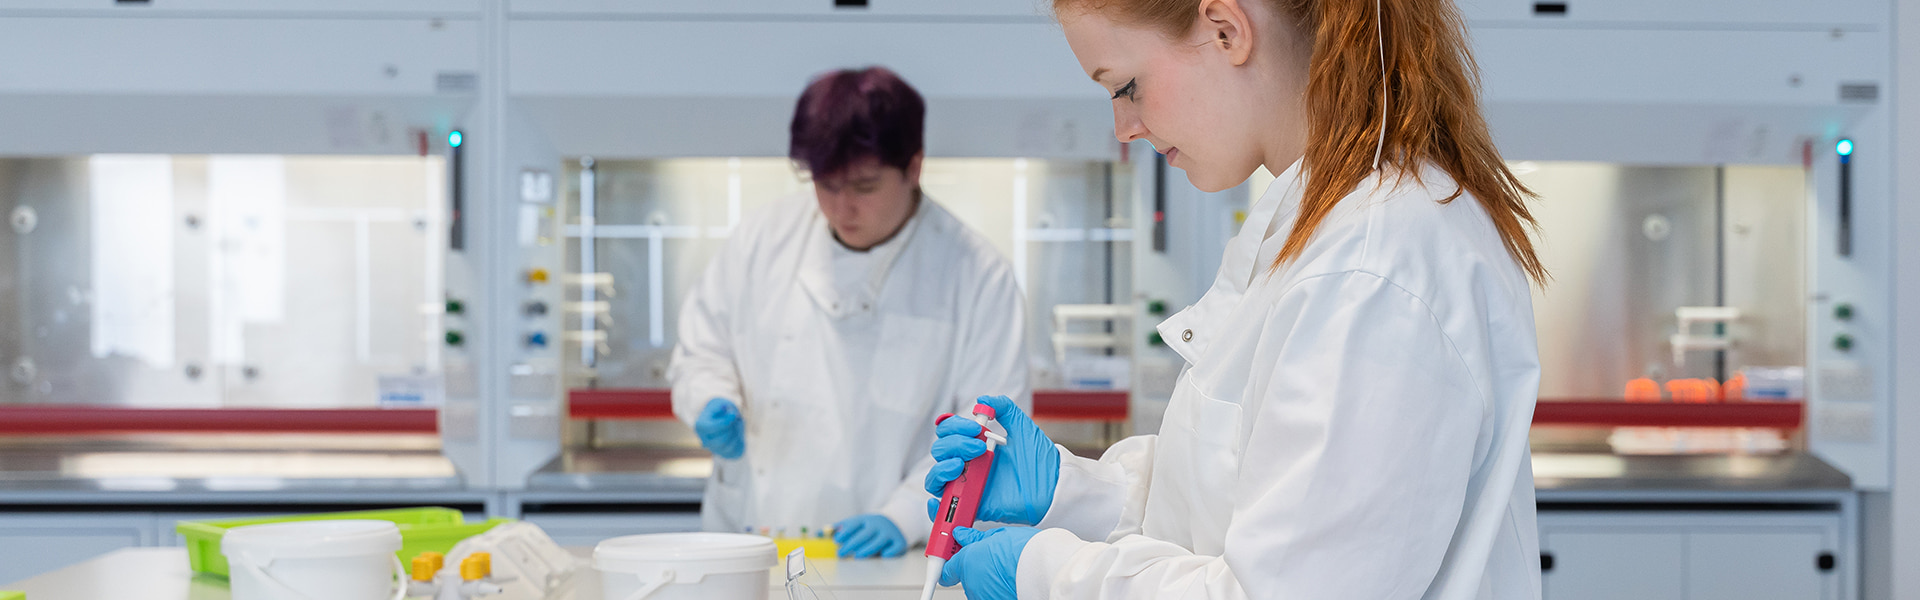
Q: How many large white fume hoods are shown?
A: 3